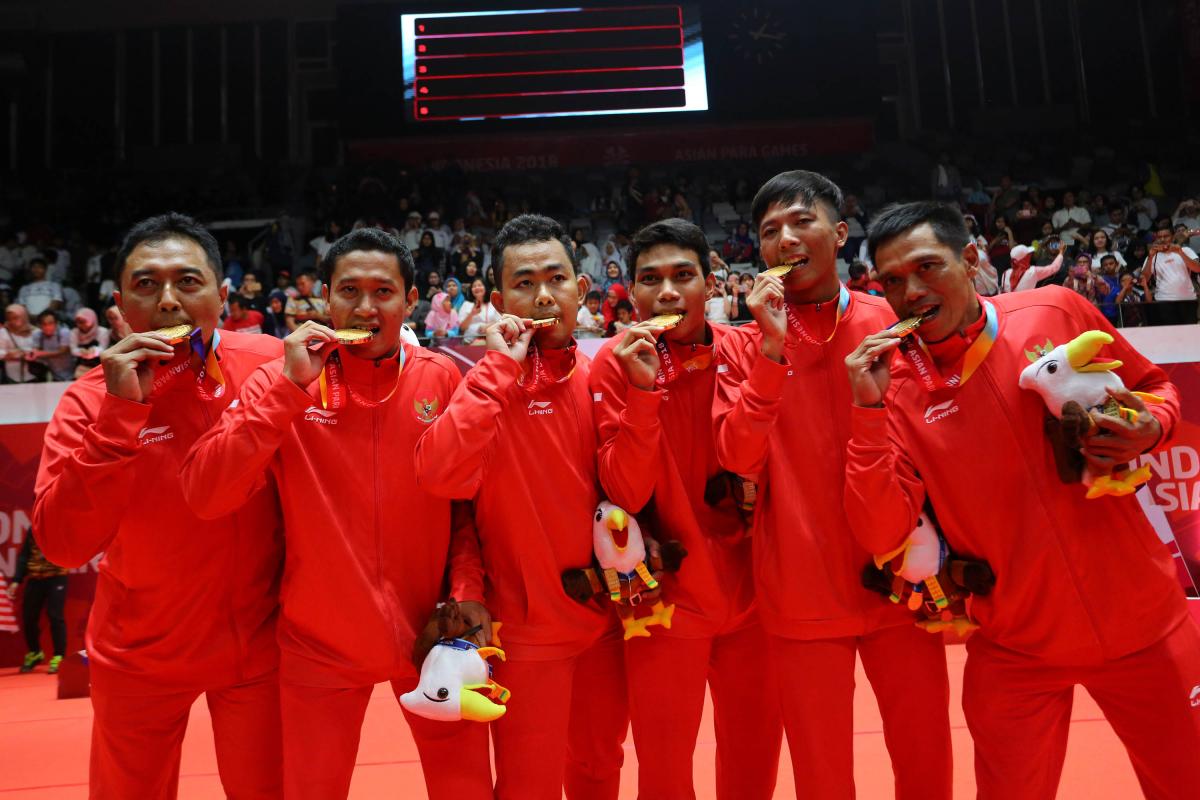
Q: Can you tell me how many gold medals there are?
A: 6